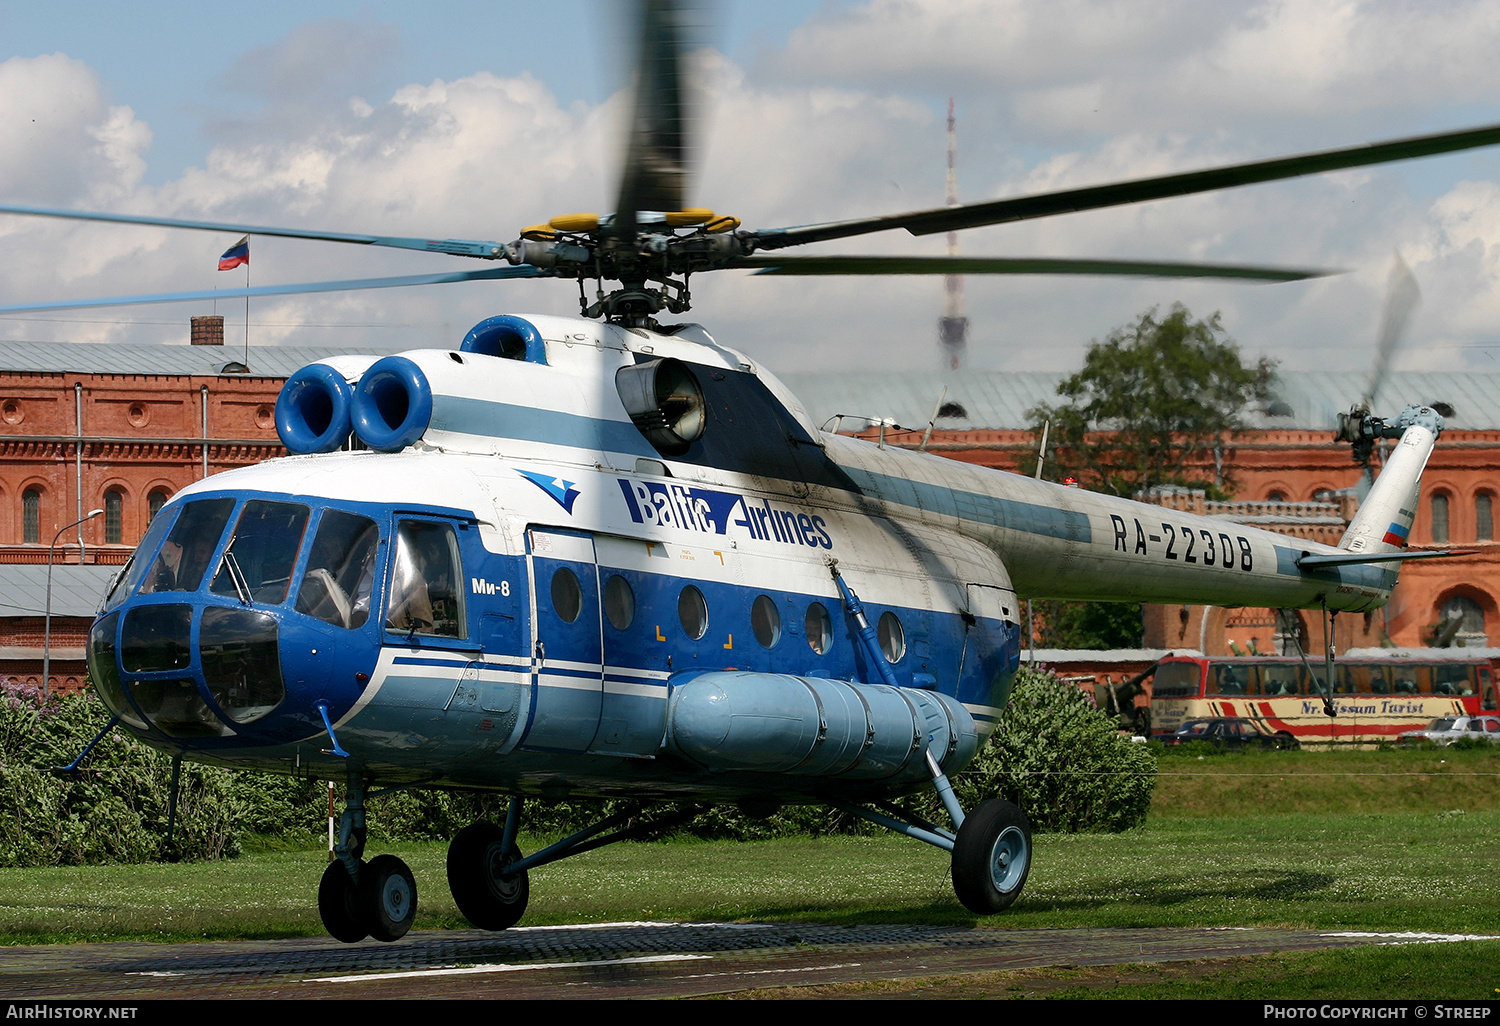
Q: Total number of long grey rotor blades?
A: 5